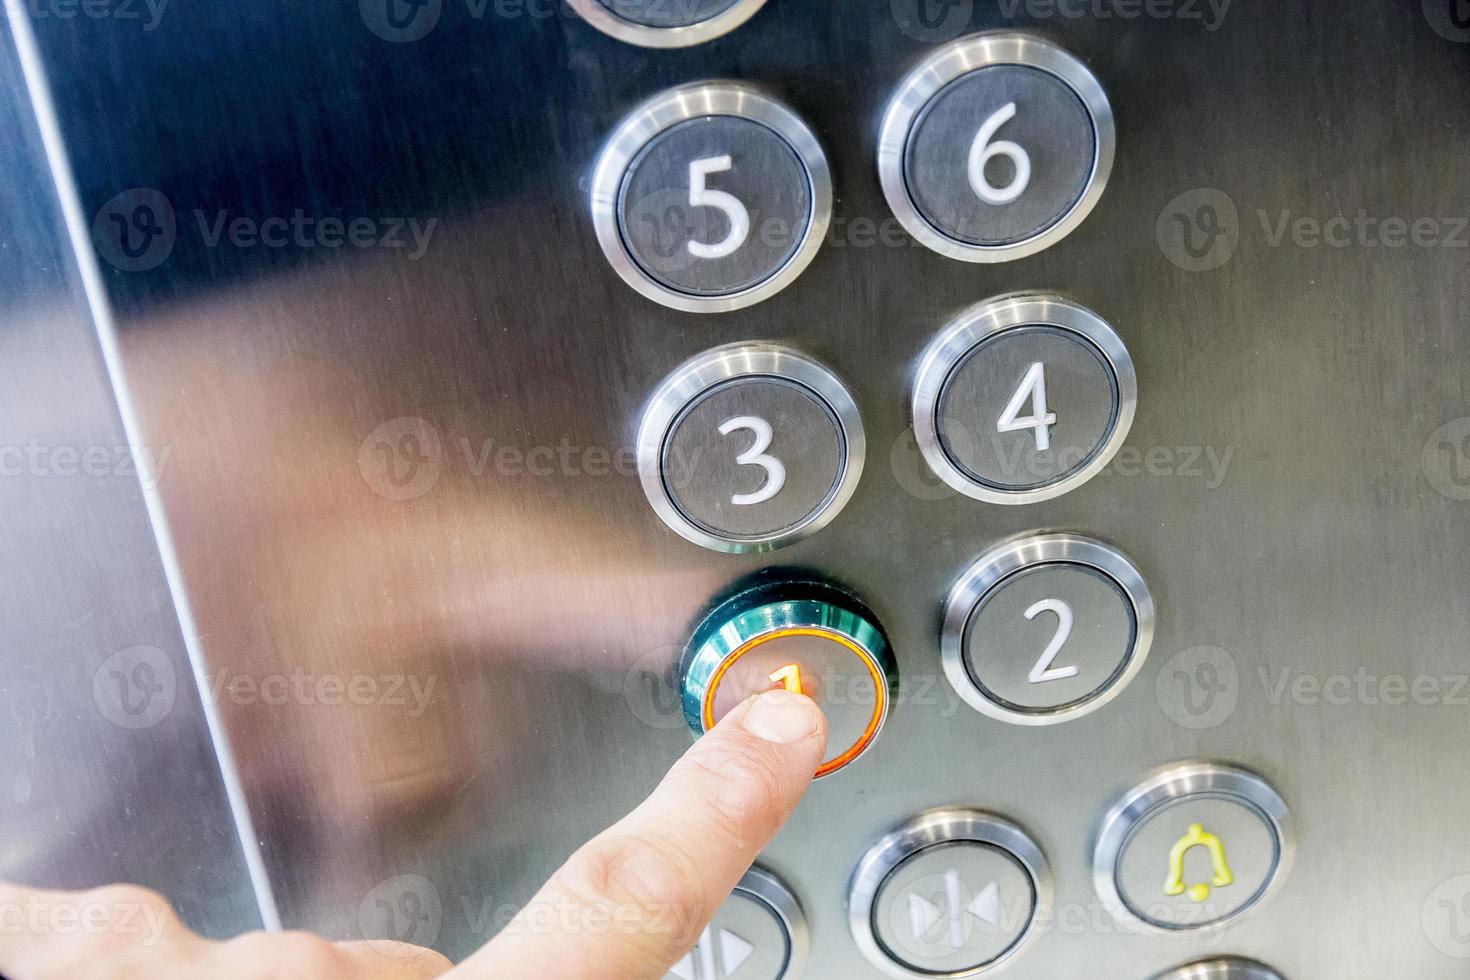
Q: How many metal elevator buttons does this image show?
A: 11